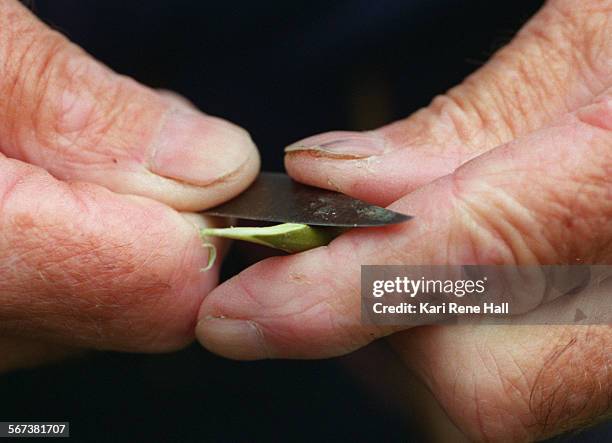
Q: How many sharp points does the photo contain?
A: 1